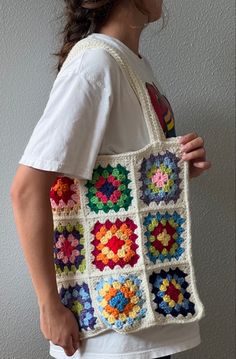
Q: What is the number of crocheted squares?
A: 9